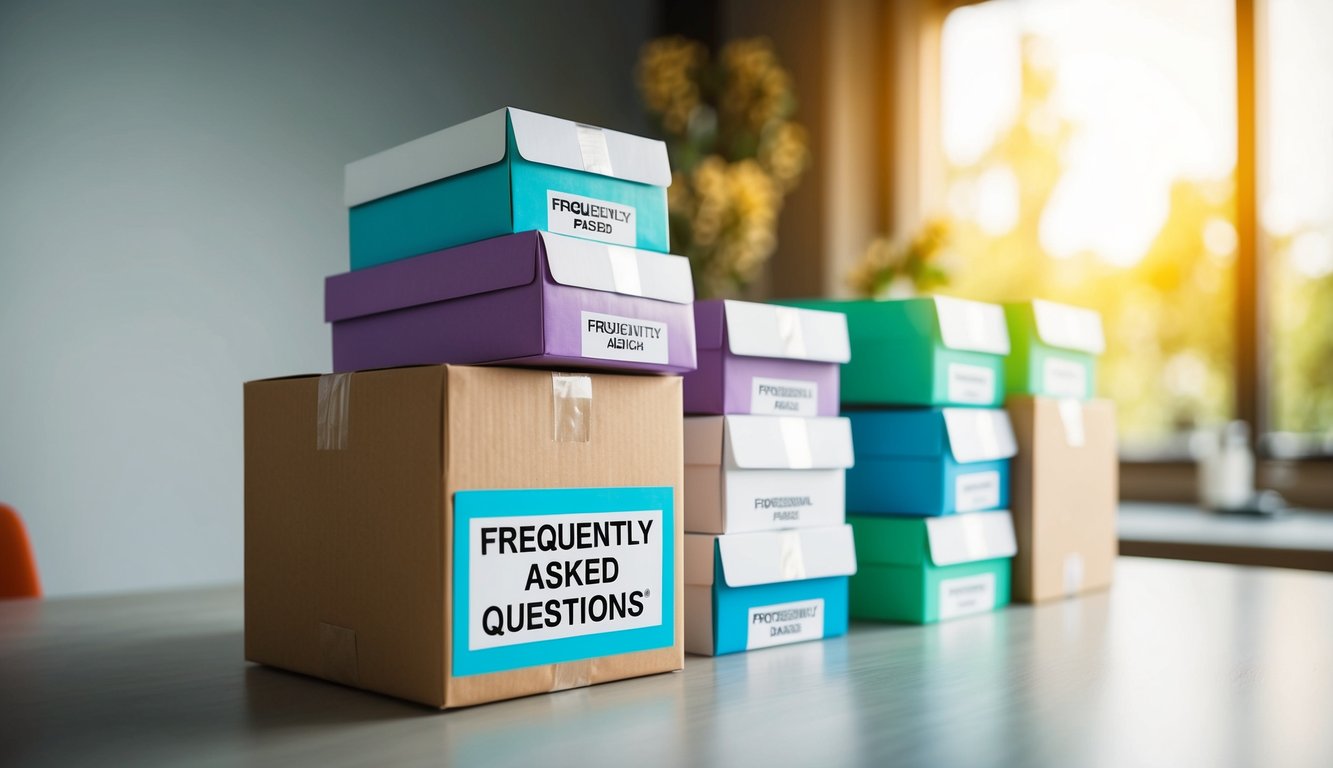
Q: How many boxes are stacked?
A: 11